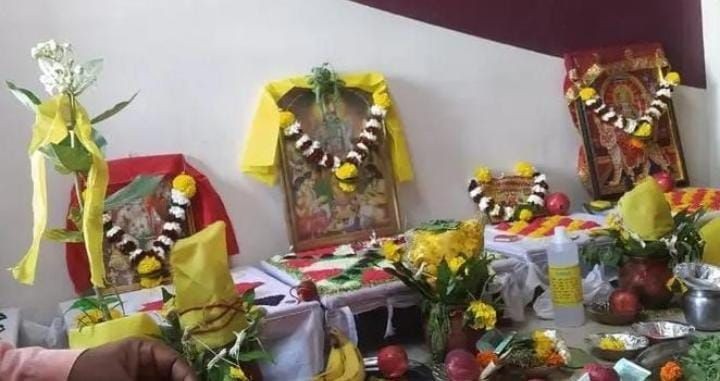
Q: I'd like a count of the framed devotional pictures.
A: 4